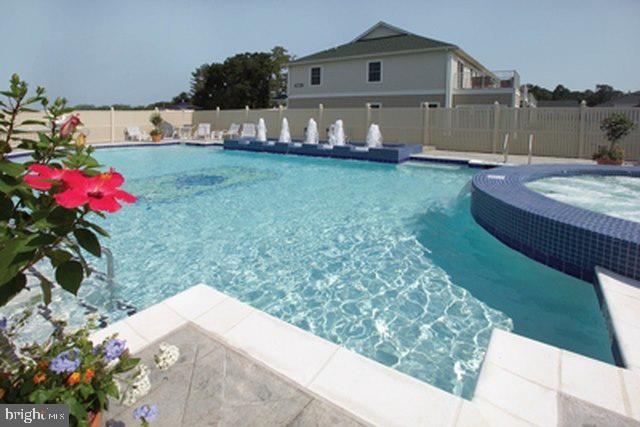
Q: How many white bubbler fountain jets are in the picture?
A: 5